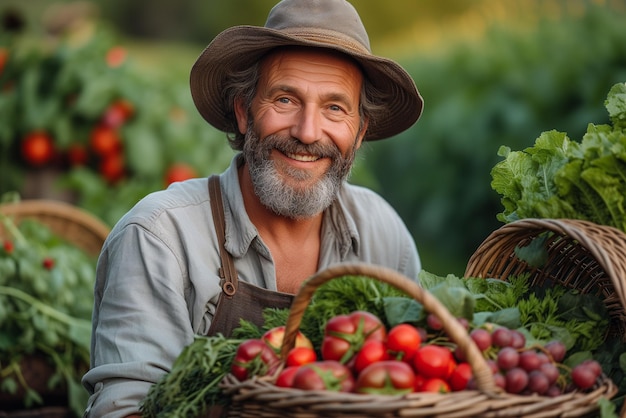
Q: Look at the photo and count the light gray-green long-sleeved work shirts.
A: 1